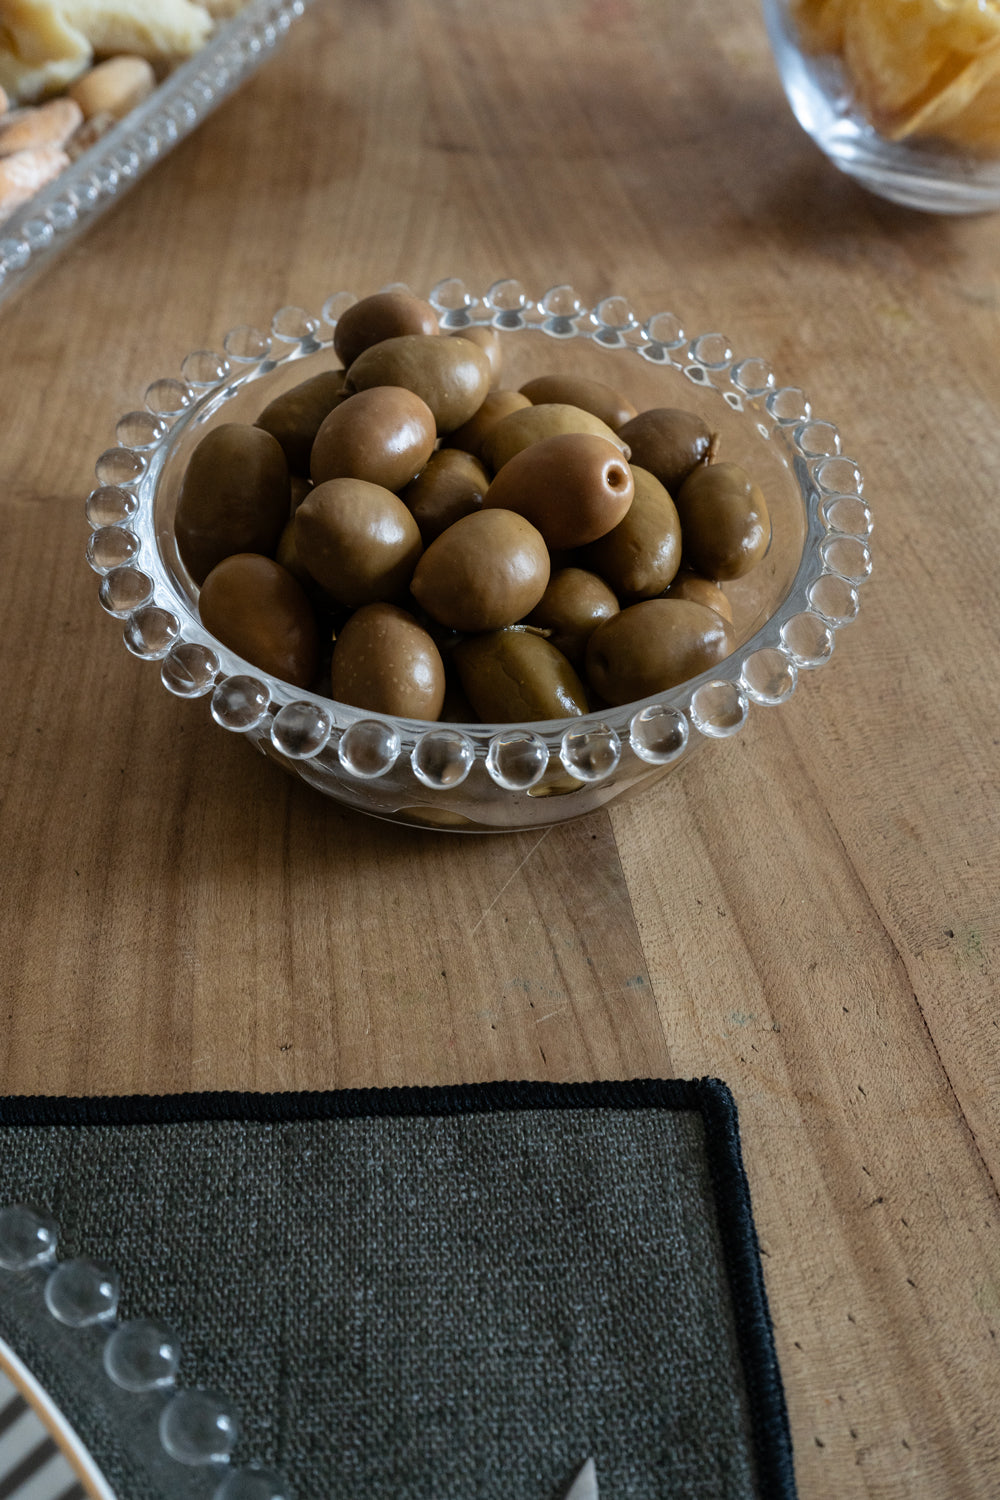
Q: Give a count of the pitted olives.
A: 1